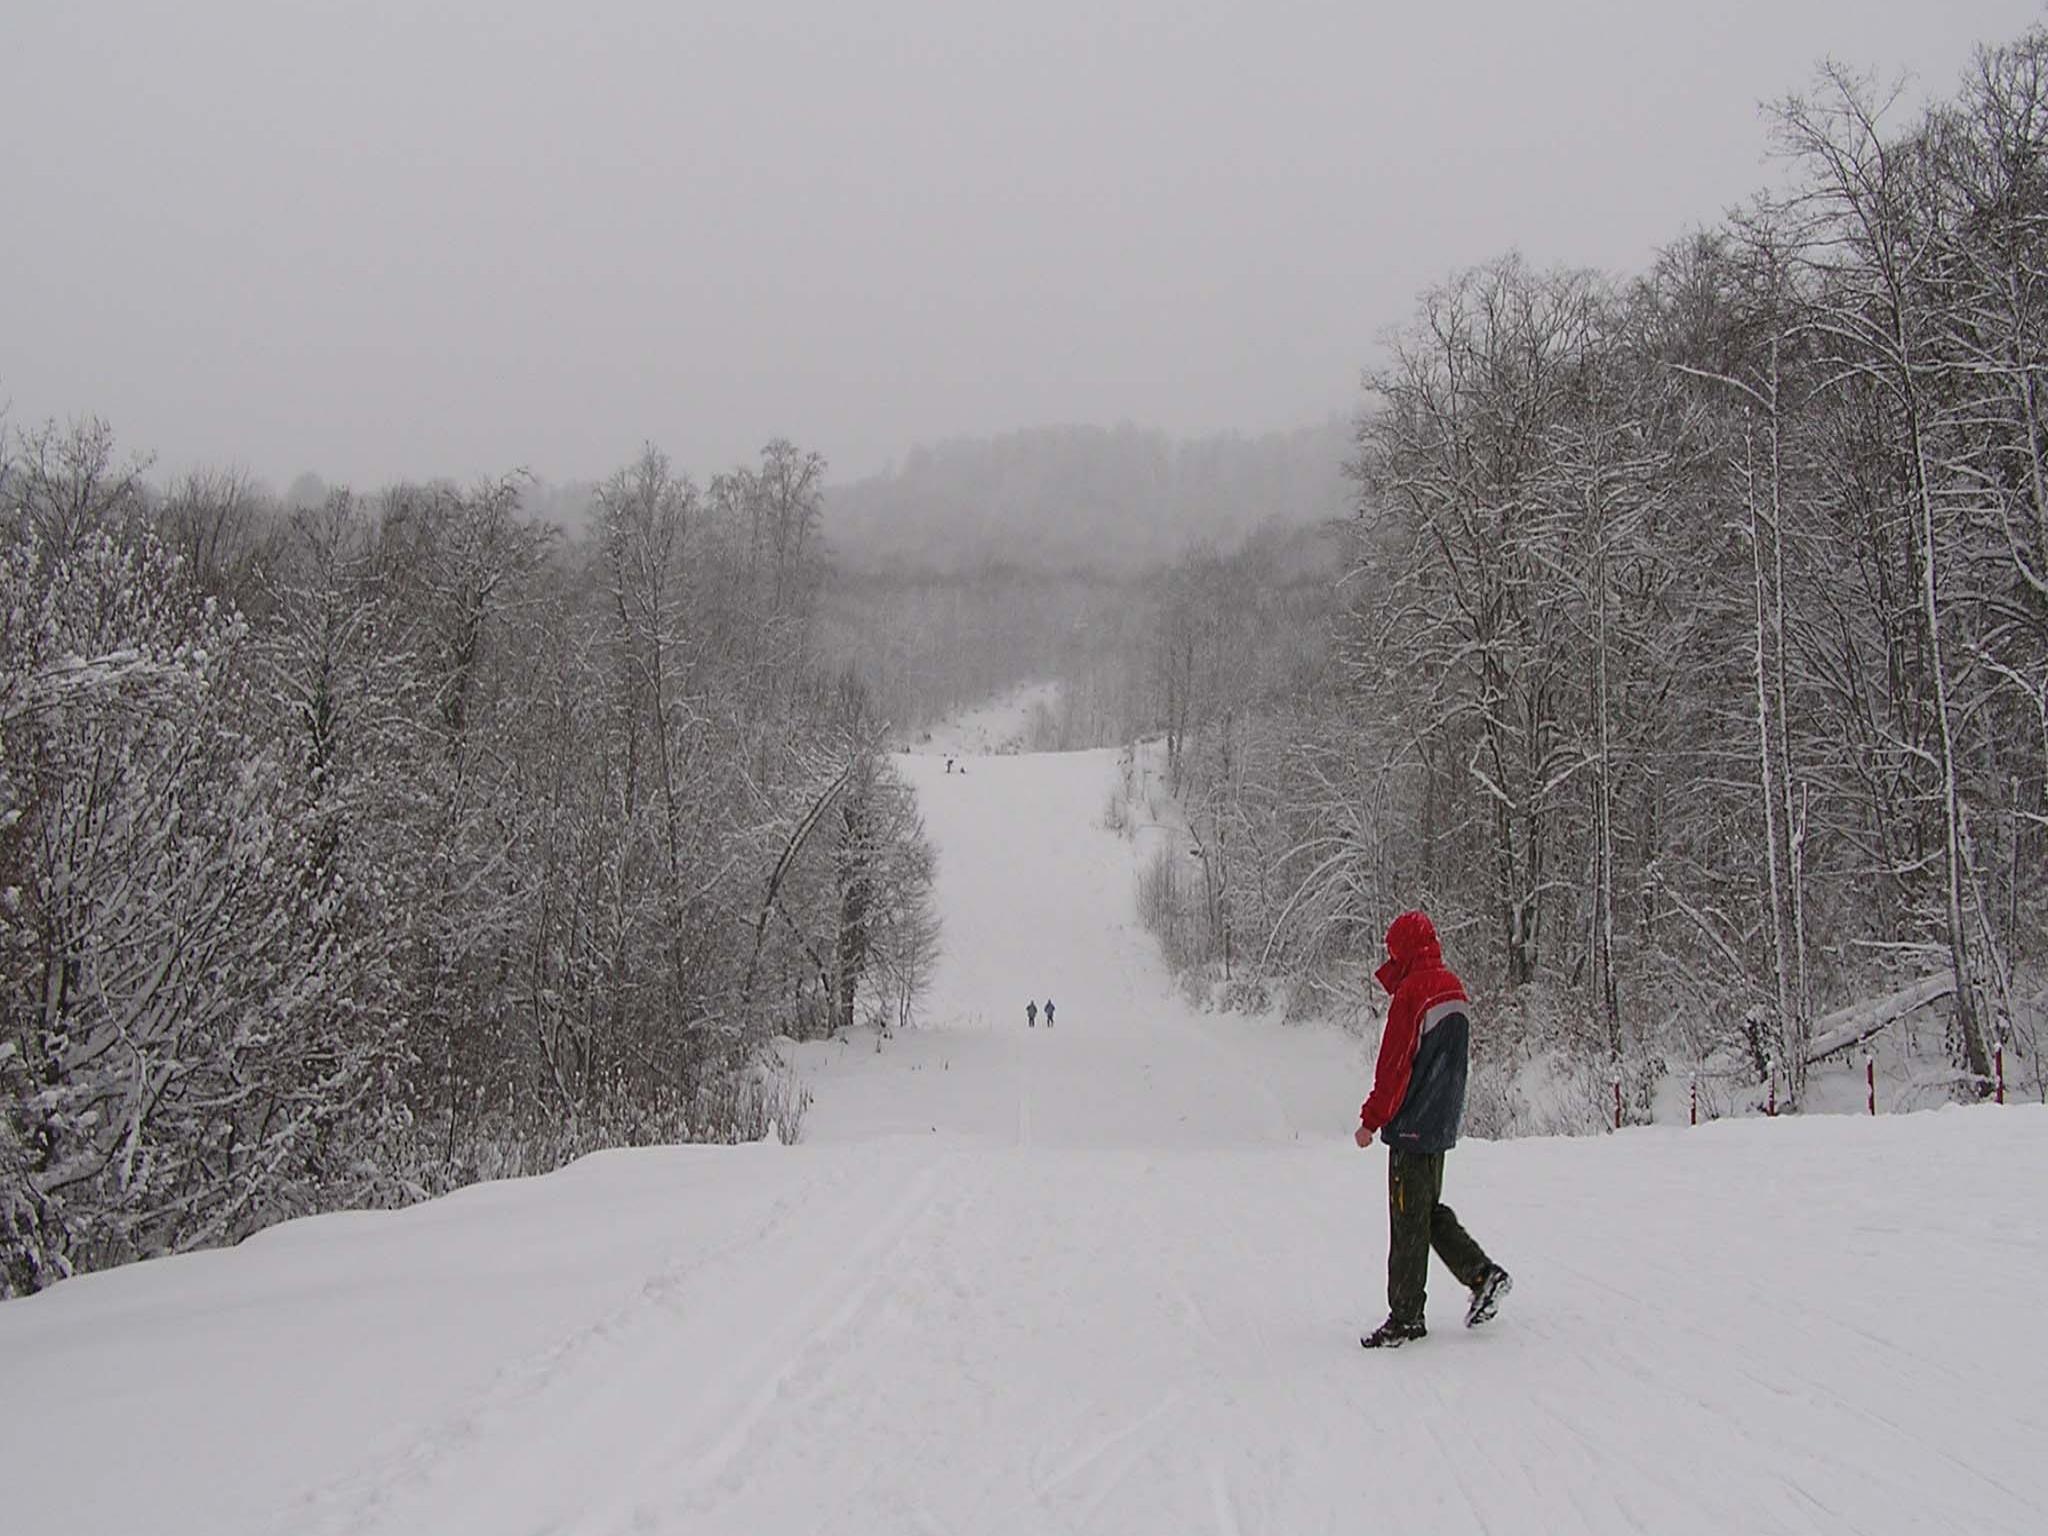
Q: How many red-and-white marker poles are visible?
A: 5